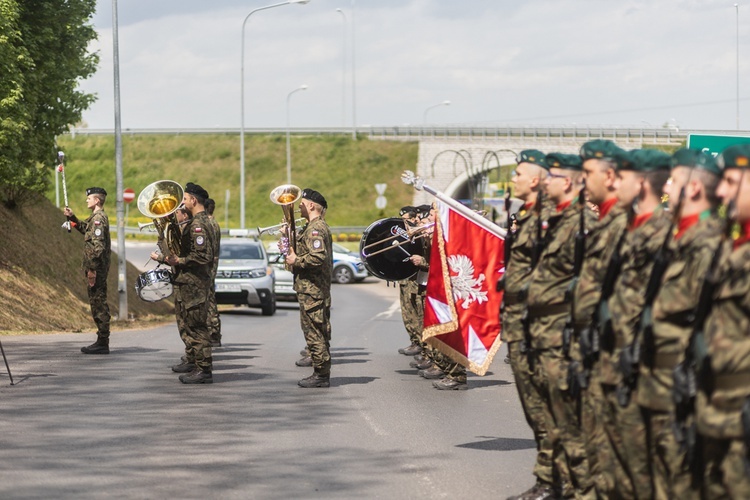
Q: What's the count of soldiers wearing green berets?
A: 6